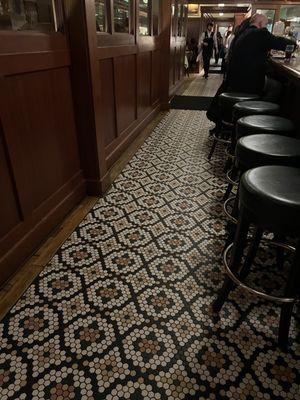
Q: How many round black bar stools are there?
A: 5